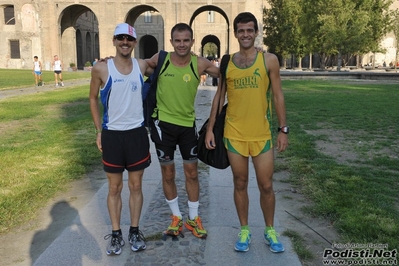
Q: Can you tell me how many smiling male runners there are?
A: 3